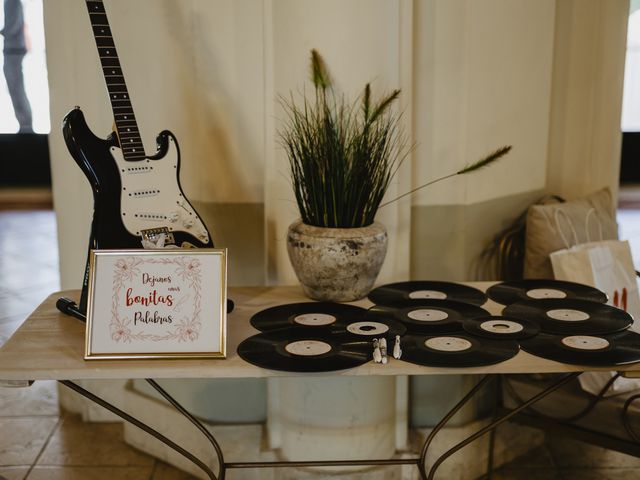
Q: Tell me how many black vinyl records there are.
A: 10